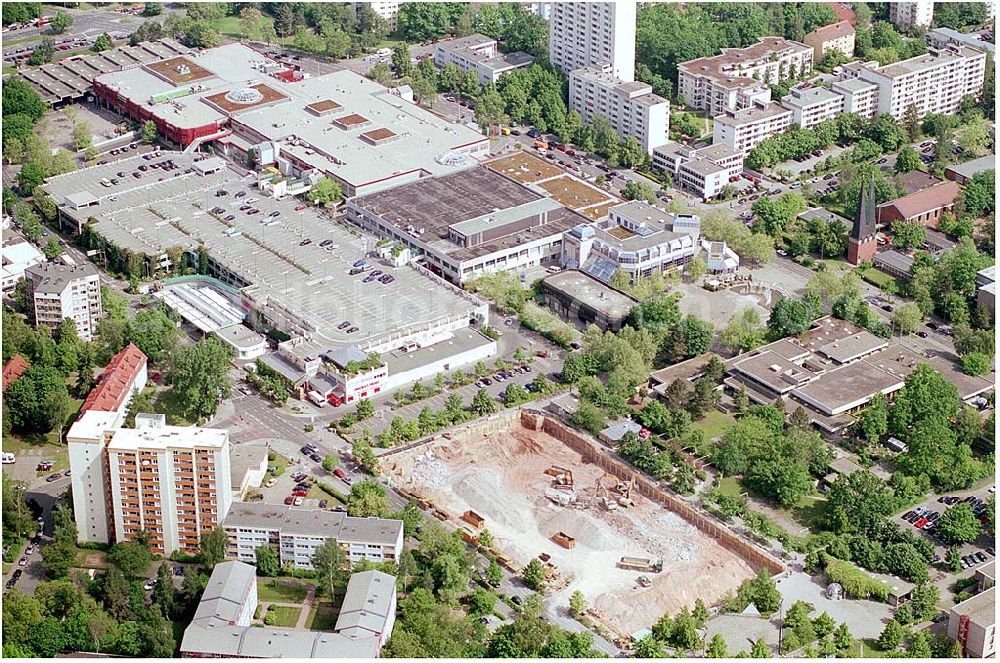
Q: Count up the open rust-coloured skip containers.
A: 2